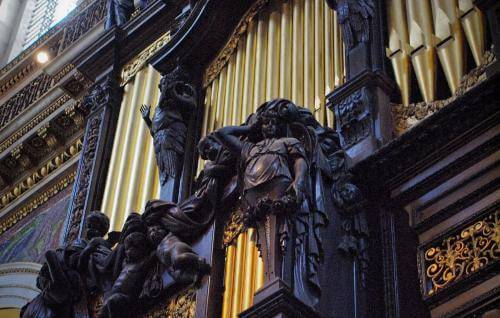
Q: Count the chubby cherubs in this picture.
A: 3